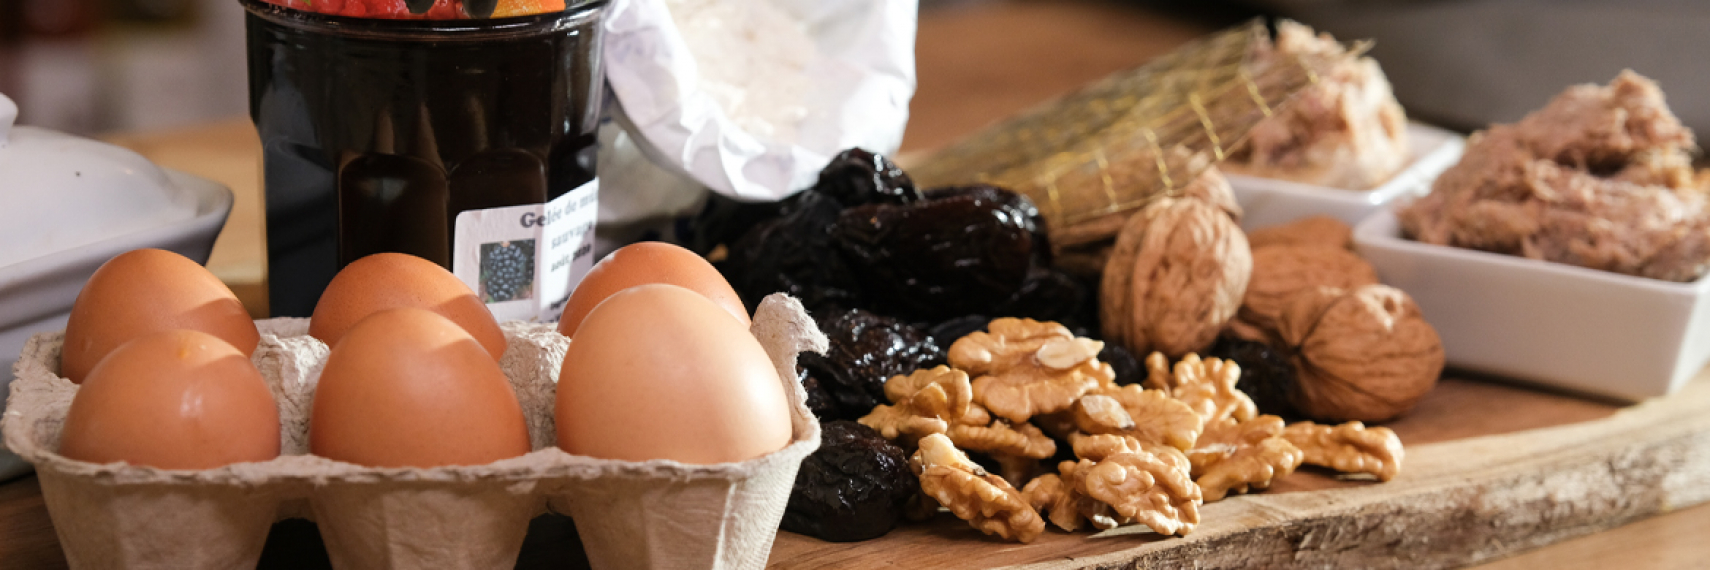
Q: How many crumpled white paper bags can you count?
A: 1